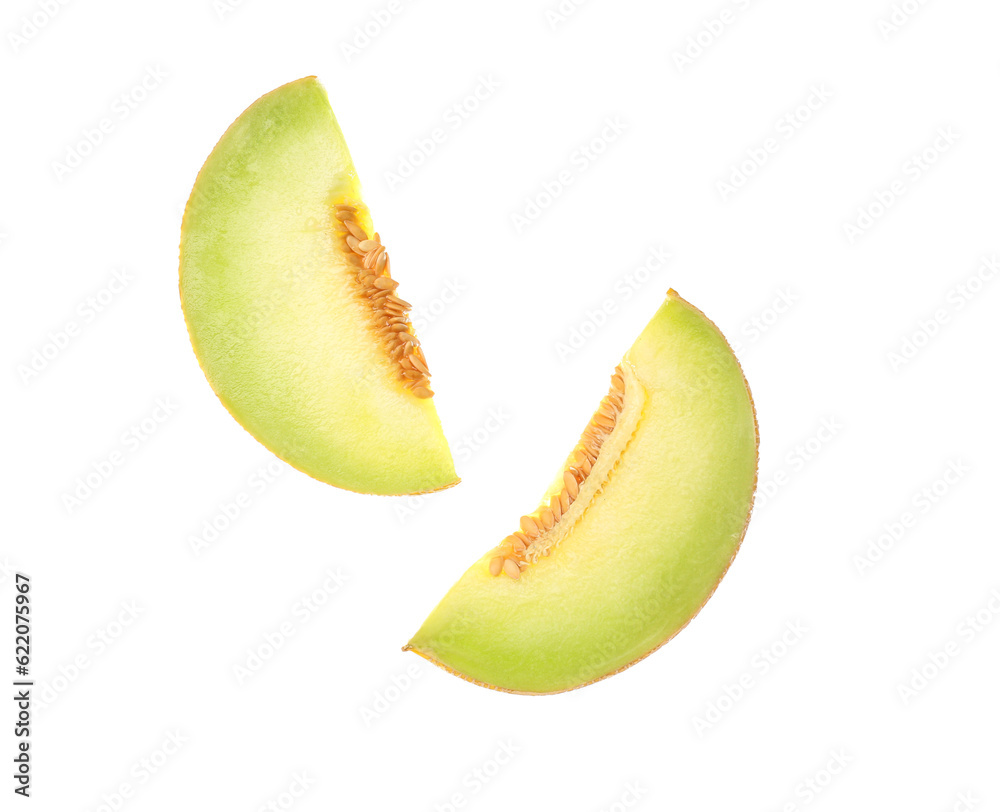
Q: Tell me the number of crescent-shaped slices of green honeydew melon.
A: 2